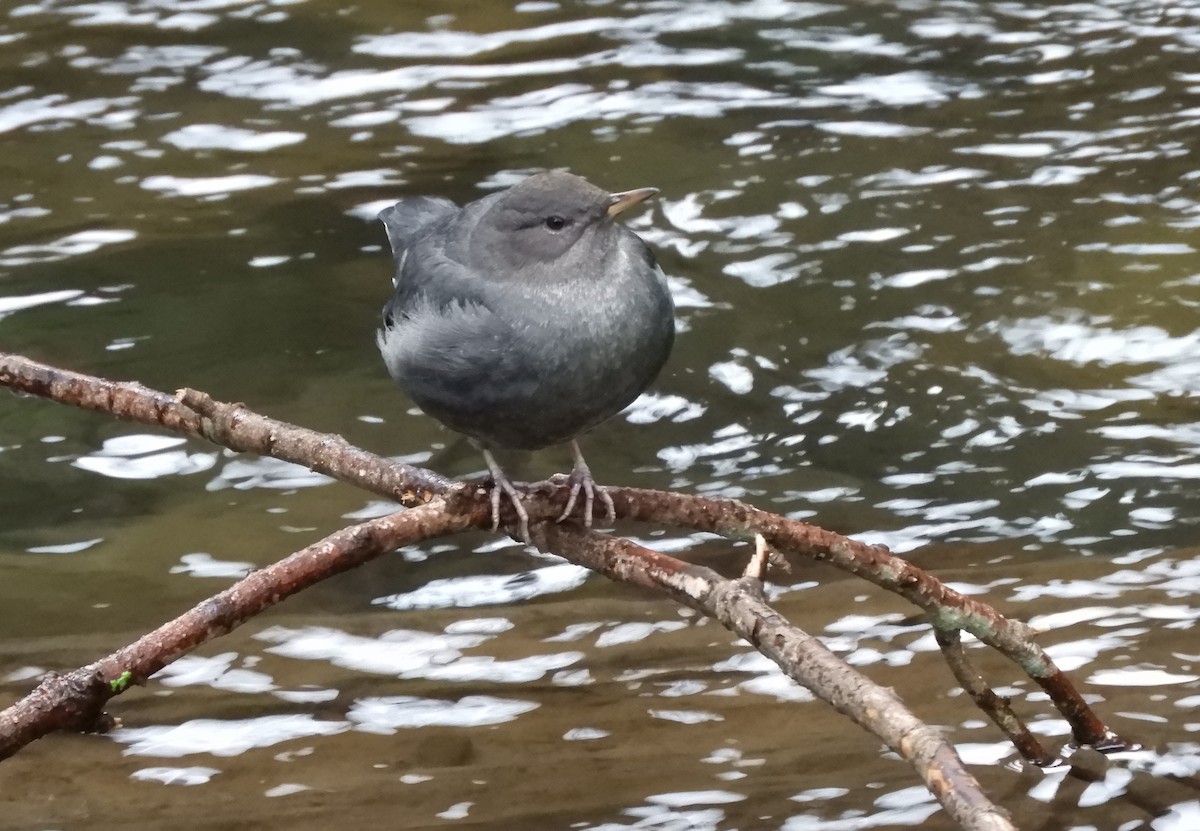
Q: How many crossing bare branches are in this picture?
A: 2